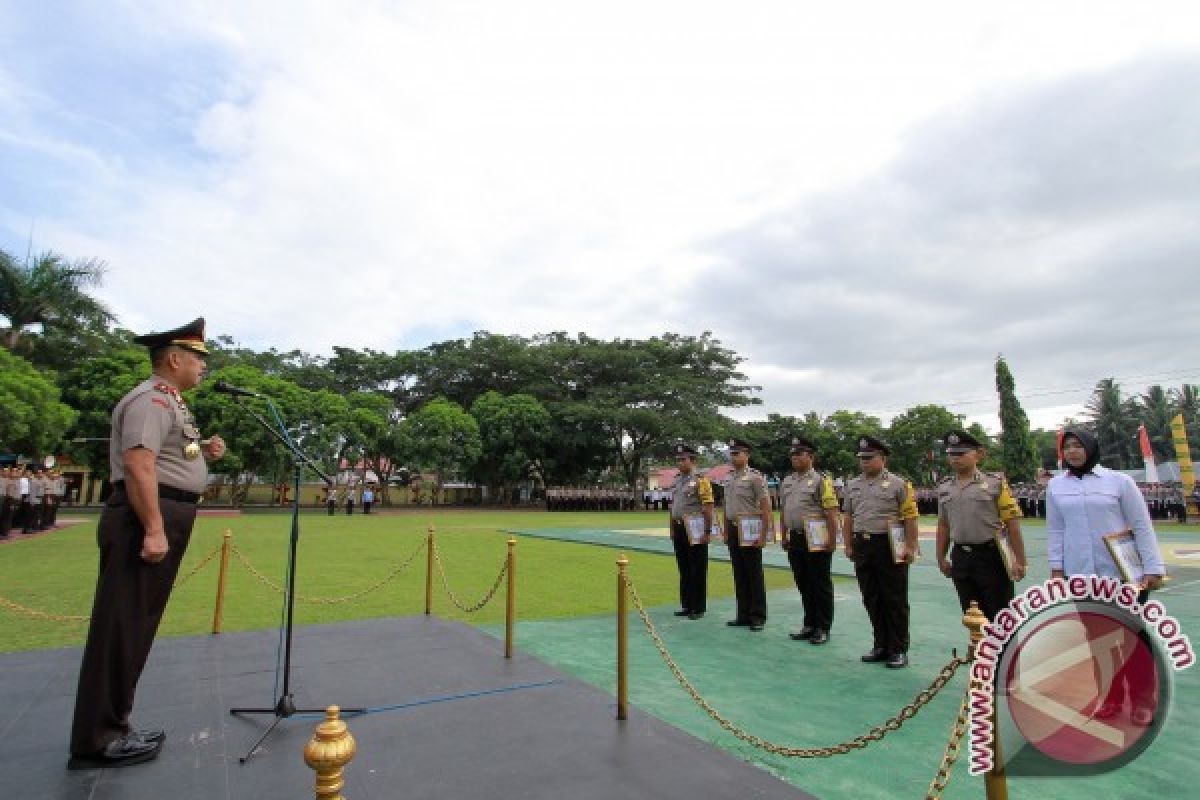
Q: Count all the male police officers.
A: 6